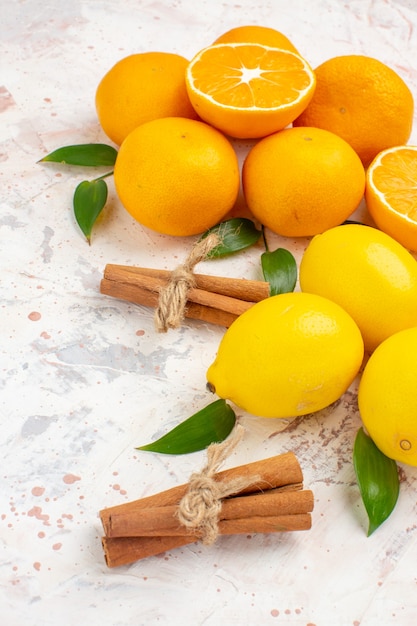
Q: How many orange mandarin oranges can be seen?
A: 7